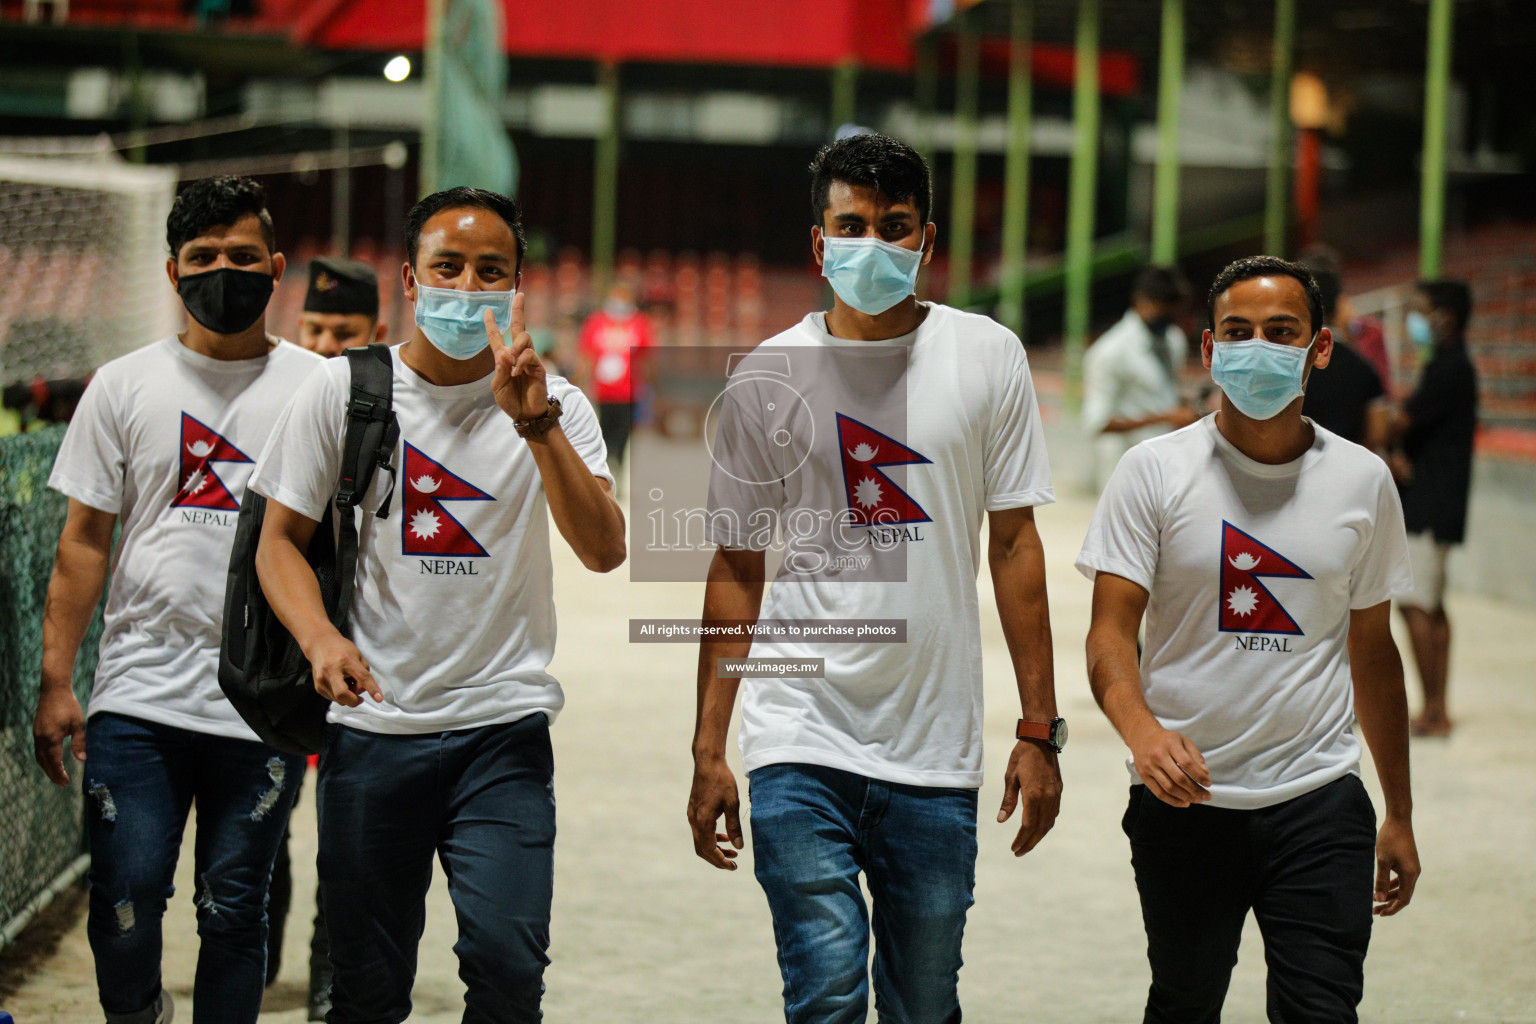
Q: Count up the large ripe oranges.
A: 0